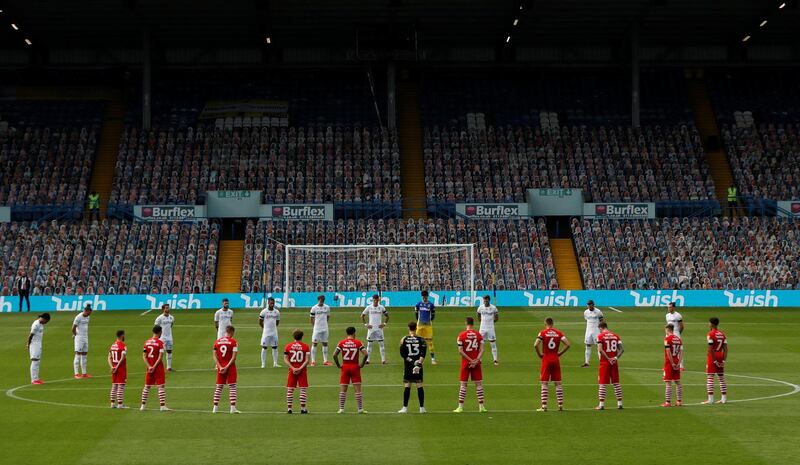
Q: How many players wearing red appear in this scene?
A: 10